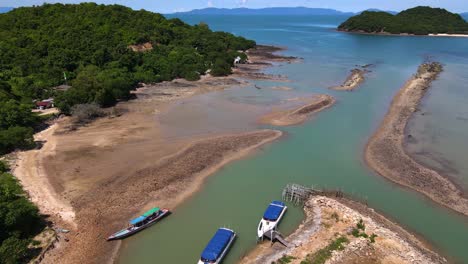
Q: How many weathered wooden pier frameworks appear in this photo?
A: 1